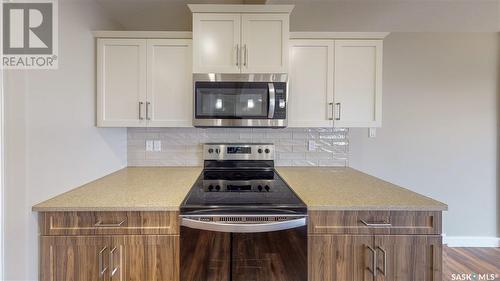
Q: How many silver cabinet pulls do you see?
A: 12